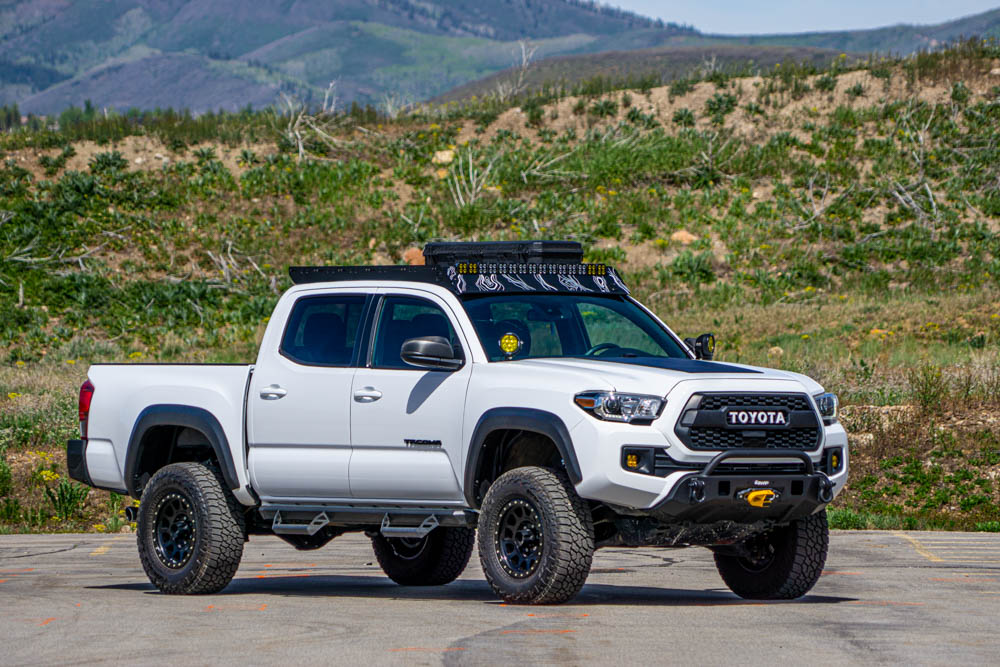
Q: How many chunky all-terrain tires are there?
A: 4